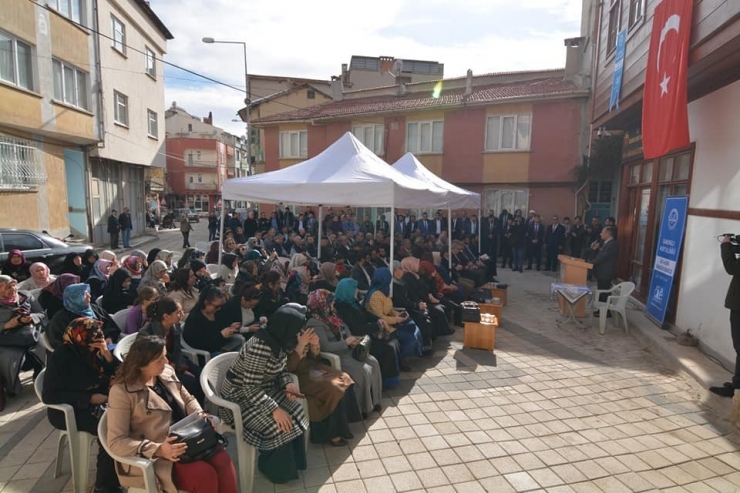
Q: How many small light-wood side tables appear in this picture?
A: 3